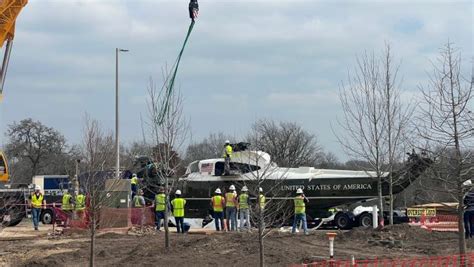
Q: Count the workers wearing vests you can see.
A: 13